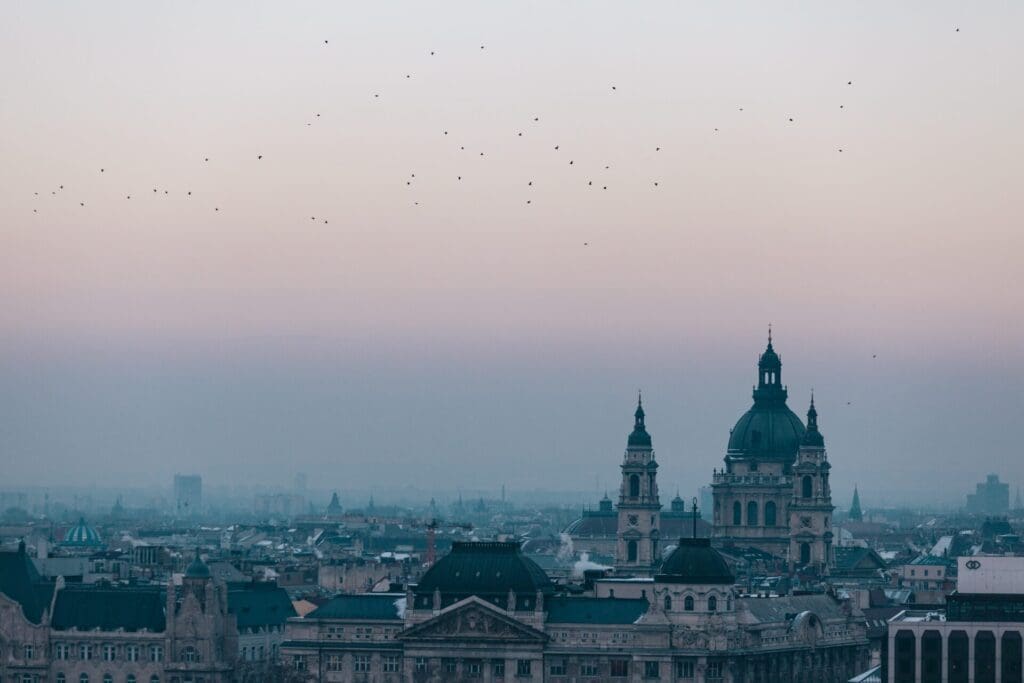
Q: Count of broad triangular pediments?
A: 1